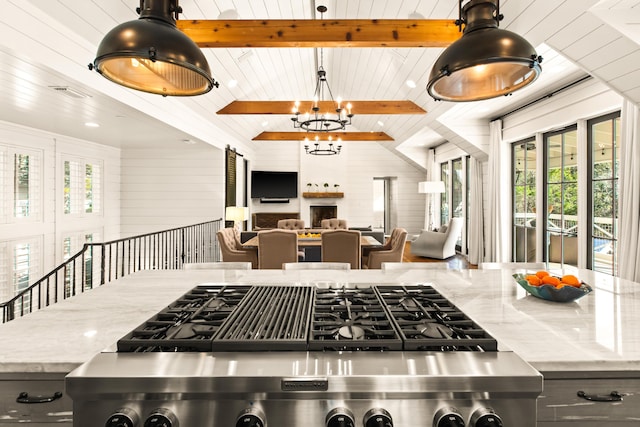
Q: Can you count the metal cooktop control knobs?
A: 7